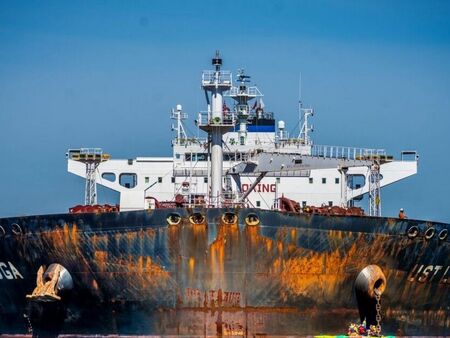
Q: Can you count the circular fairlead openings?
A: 9